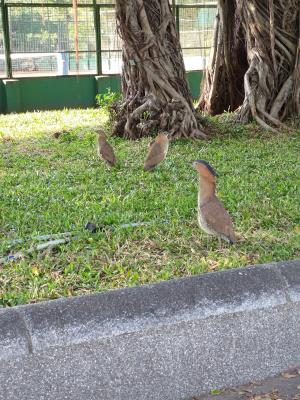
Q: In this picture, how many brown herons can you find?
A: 3